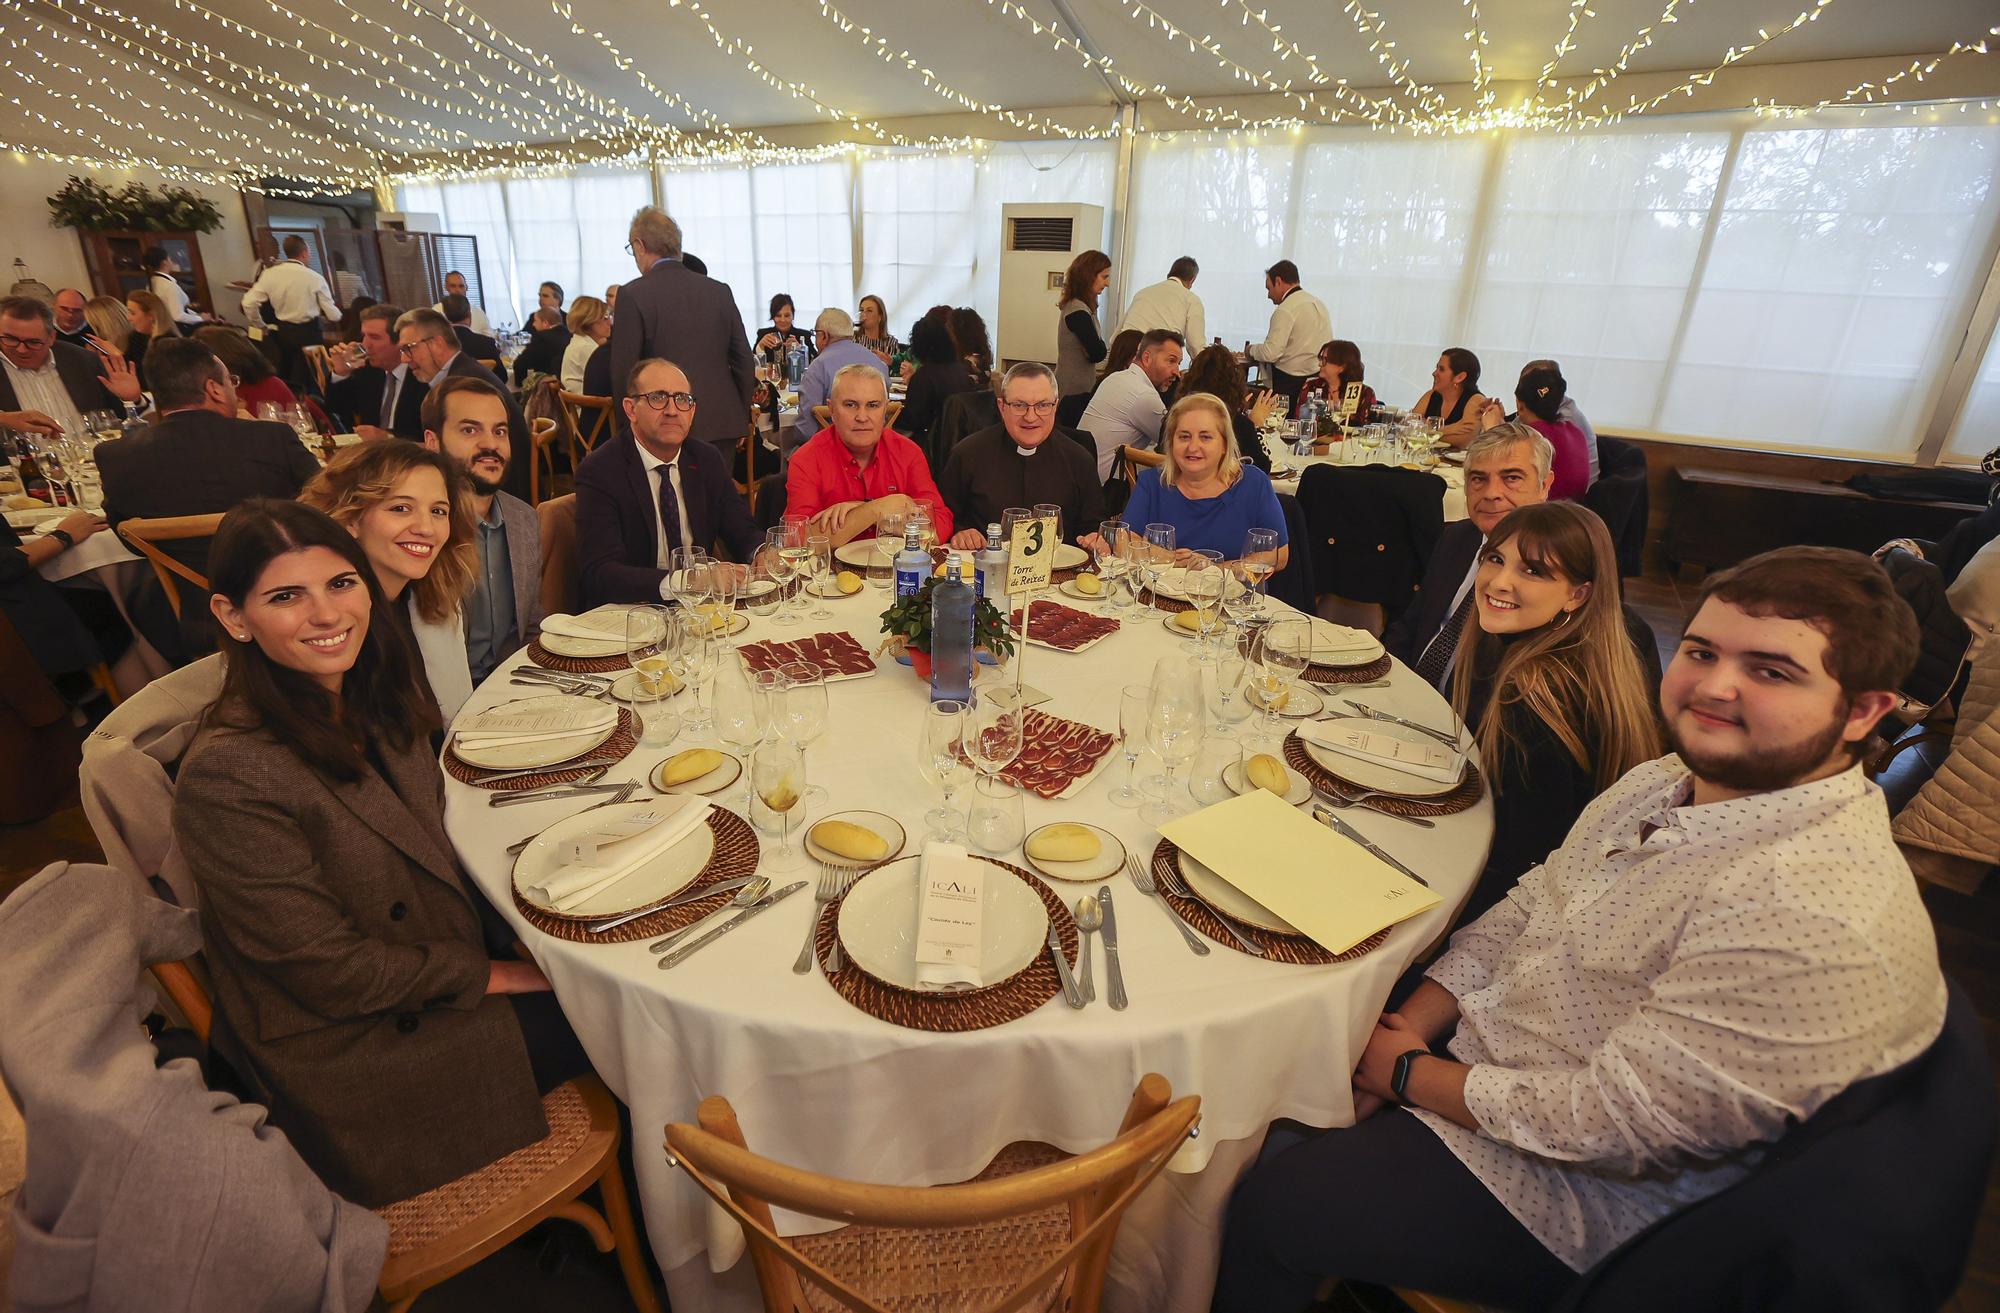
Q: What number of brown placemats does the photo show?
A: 11